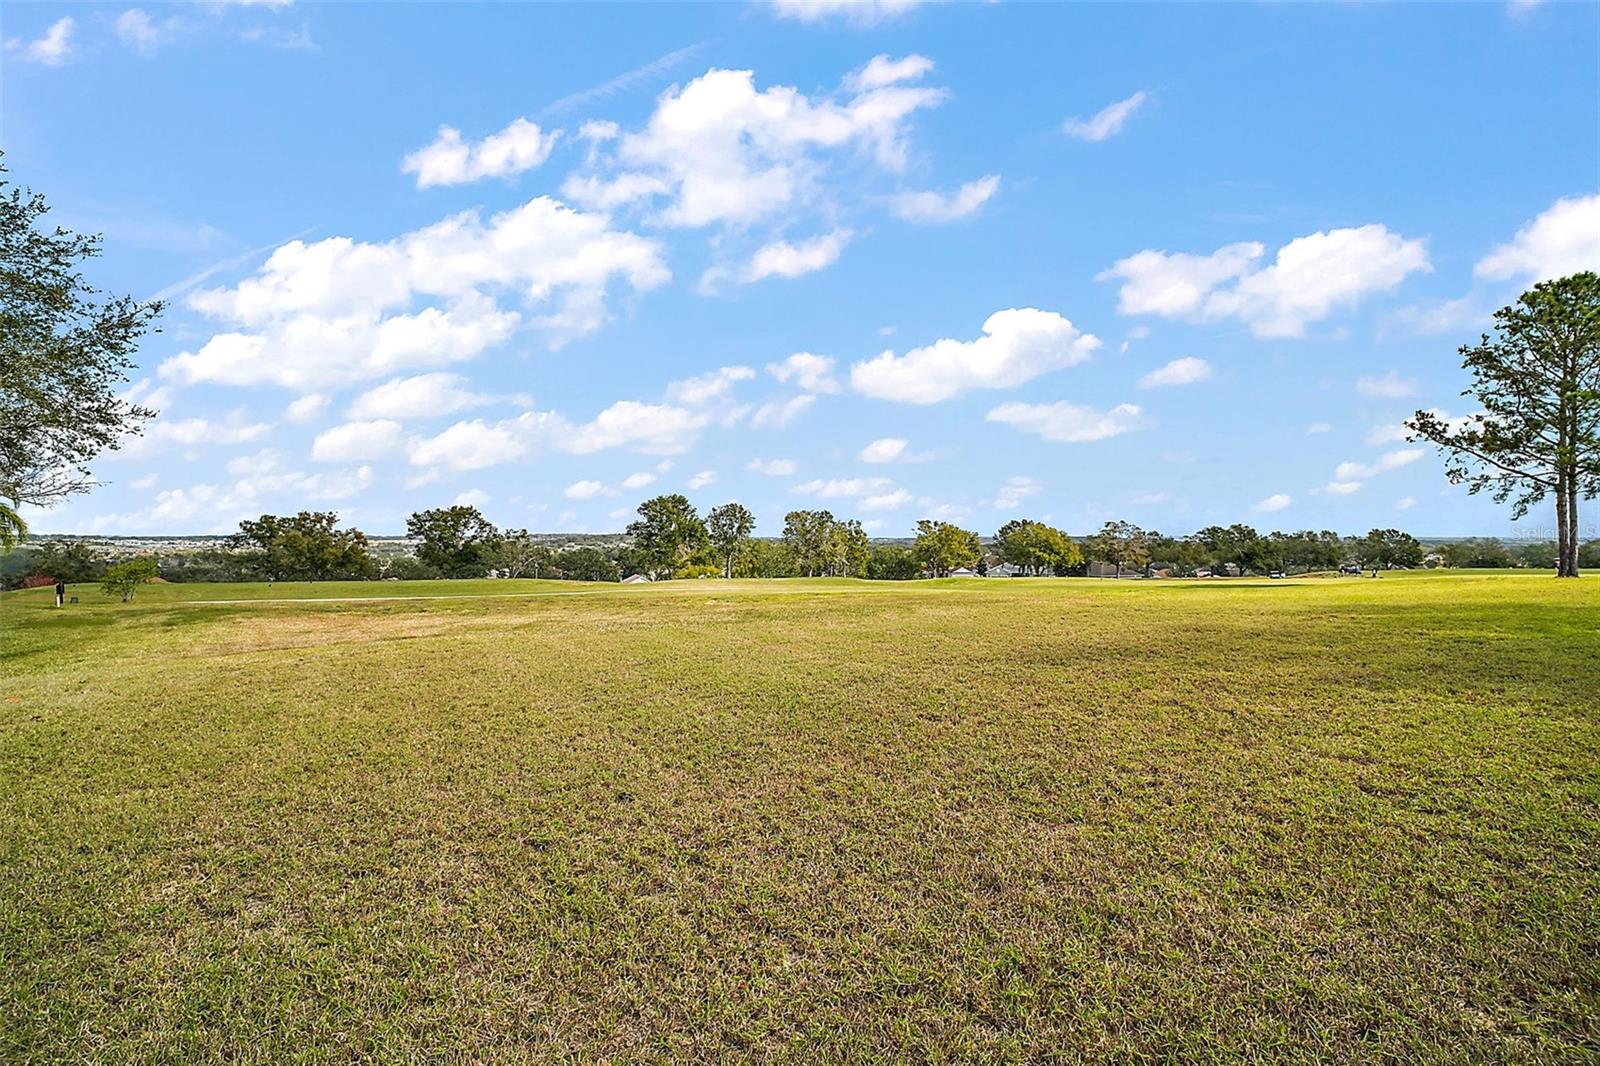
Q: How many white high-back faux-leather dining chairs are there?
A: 0